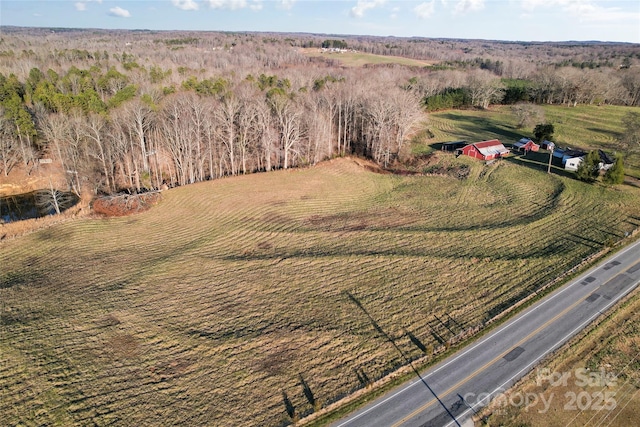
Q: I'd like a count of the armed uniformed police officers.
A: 0